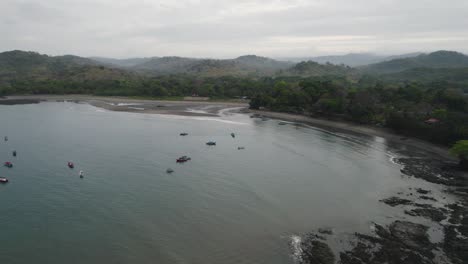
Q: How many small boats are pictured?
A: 12